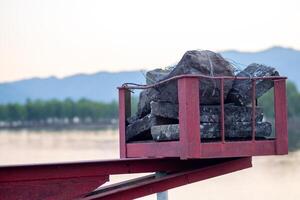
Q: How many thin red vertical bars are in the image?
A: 2